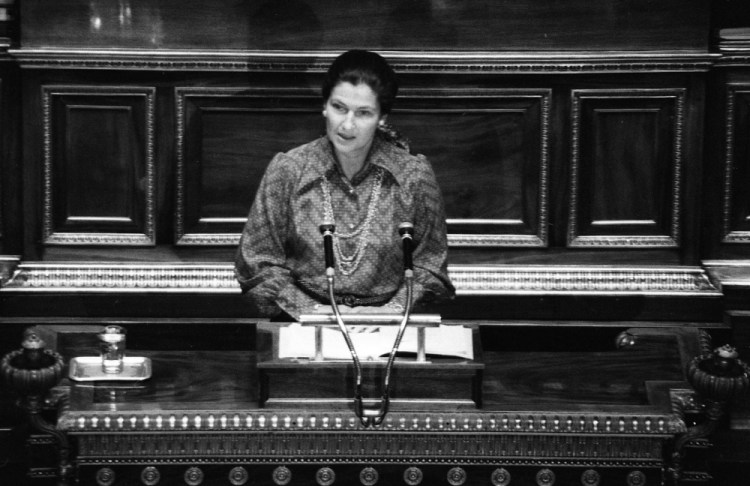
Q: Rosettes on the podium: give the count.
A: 13